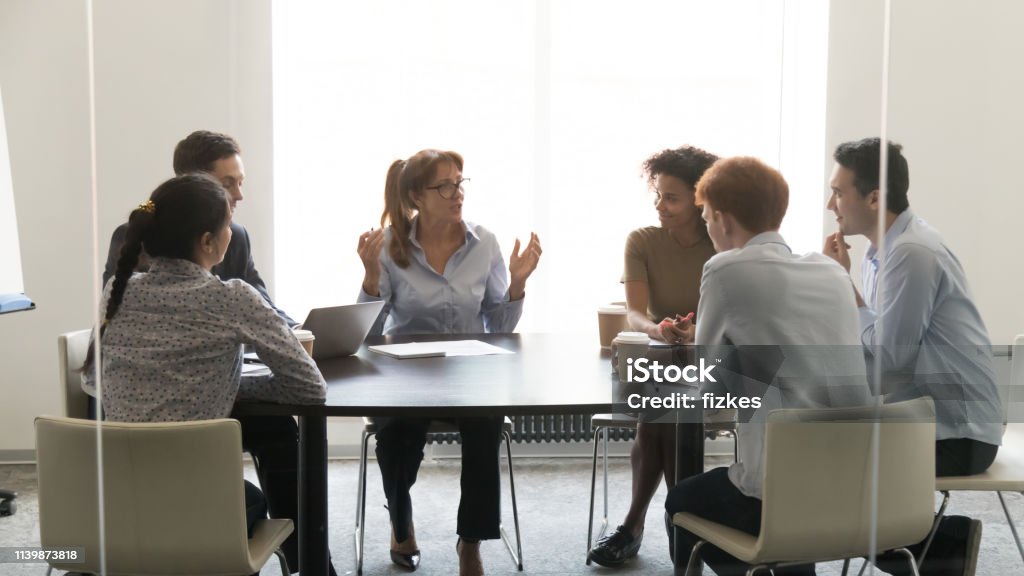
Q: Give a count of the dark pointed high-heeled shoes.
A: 1